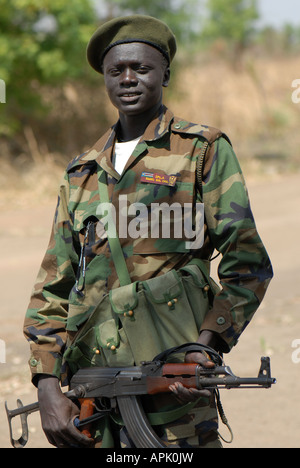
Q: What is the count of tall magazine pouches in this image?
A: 3